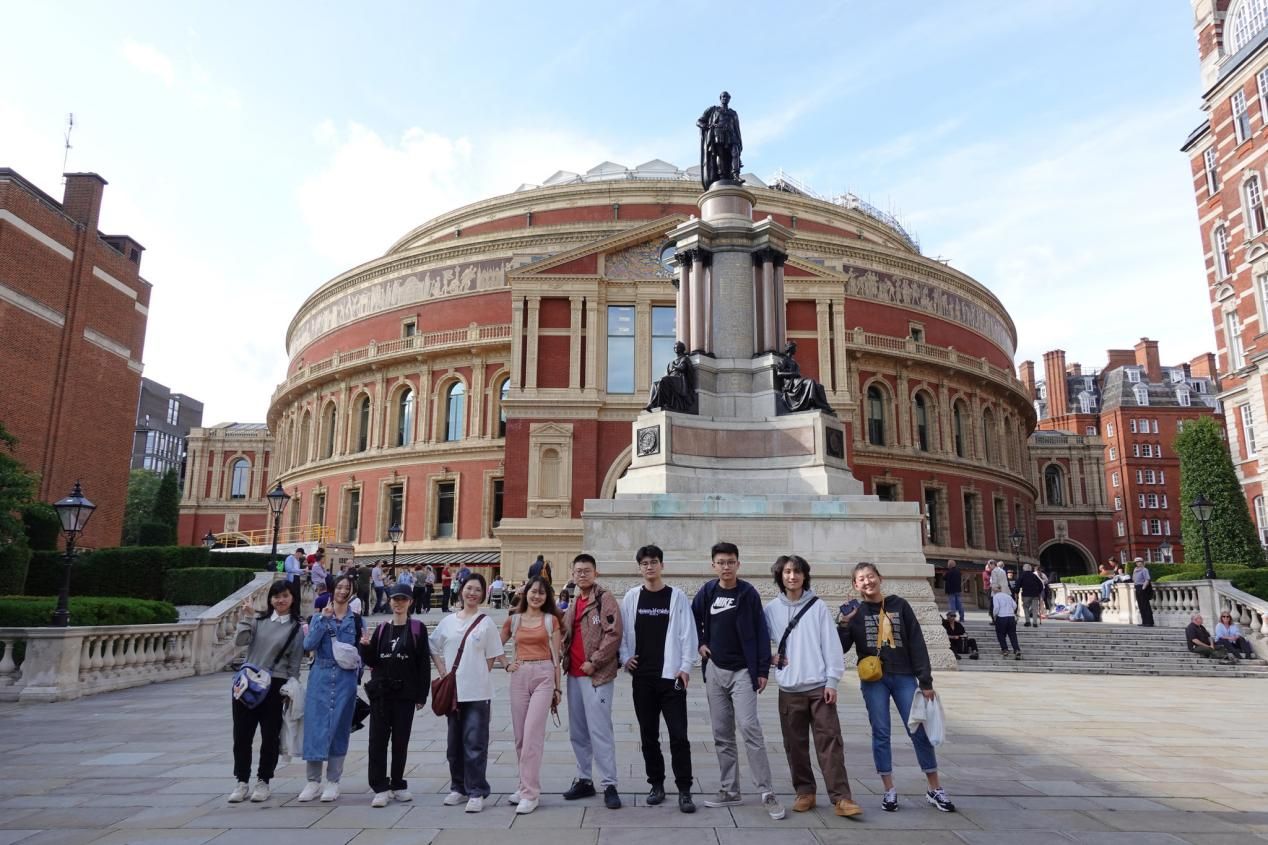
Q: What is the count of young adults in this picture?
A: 10